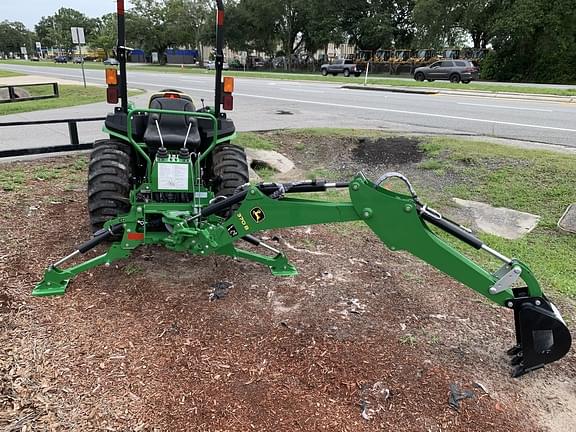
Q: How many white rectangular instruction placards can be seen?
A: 1